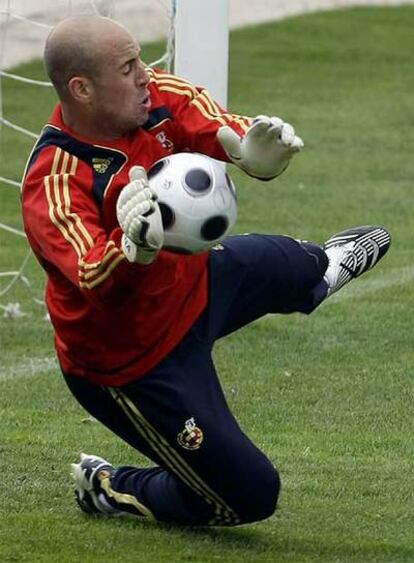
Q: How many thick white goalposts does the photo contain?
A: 1